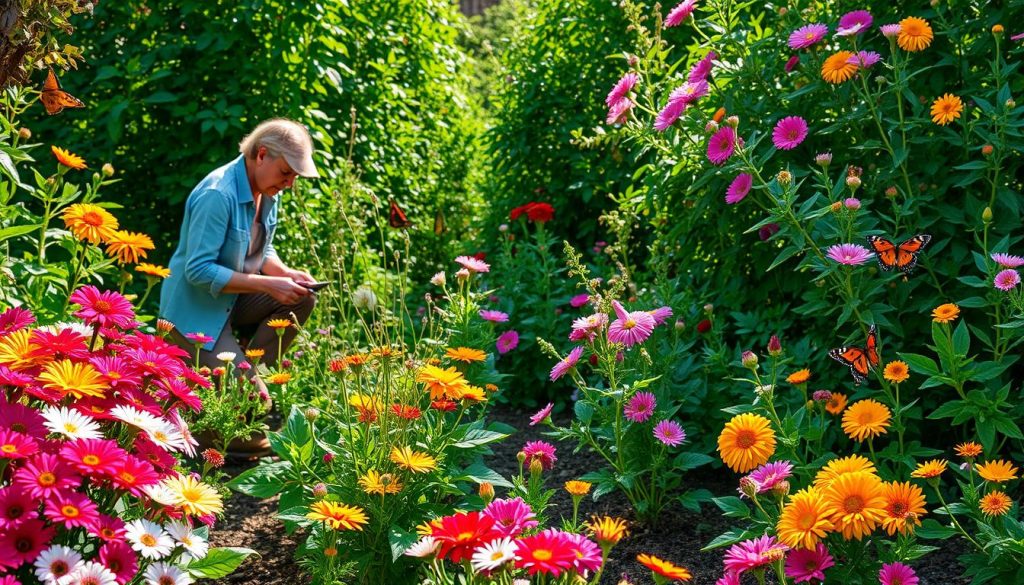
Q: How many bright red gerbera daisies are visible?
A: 2